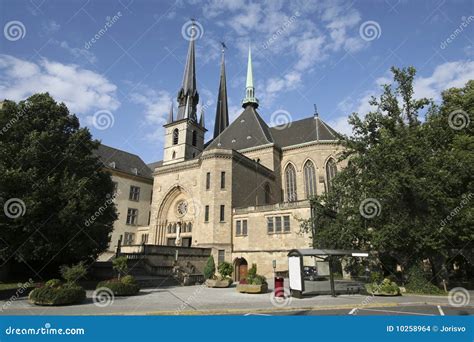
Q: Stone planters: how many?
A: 5